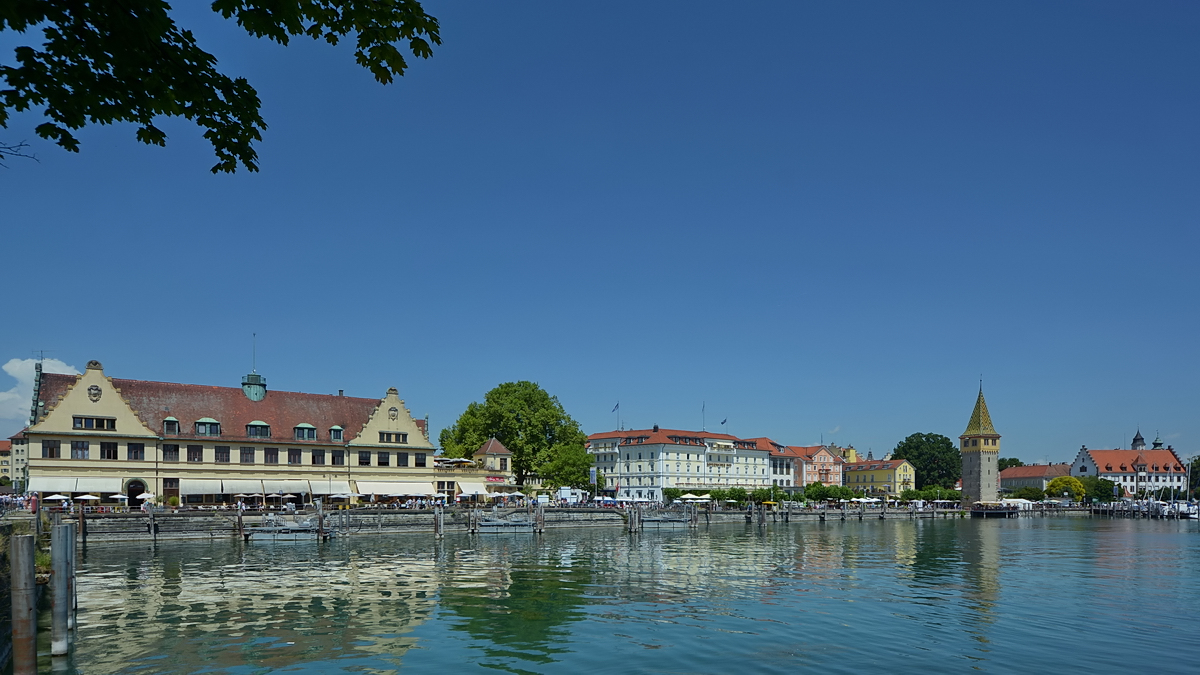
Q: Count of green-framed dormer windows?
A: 5